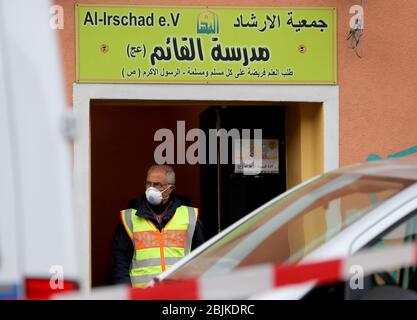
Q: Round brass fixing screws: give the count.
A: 2